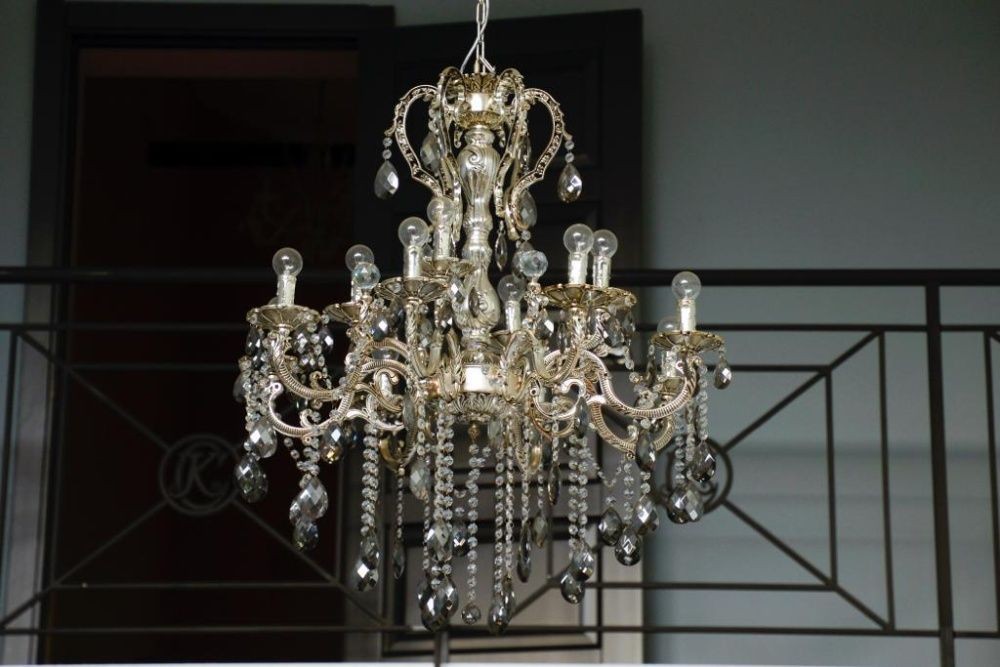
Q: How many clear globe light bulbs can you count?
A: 9